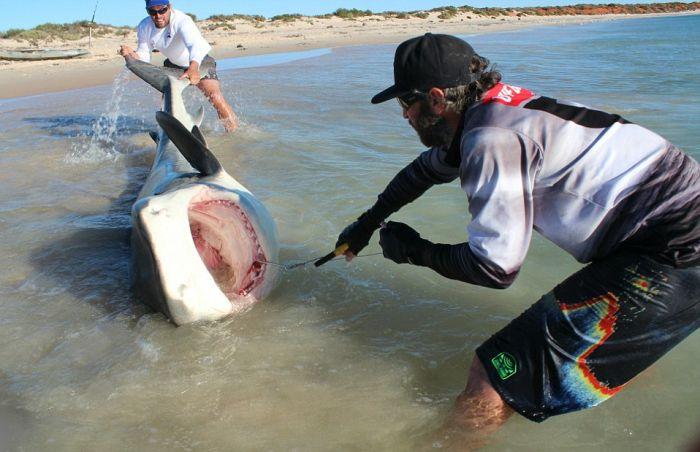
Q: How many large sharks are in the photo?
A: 1